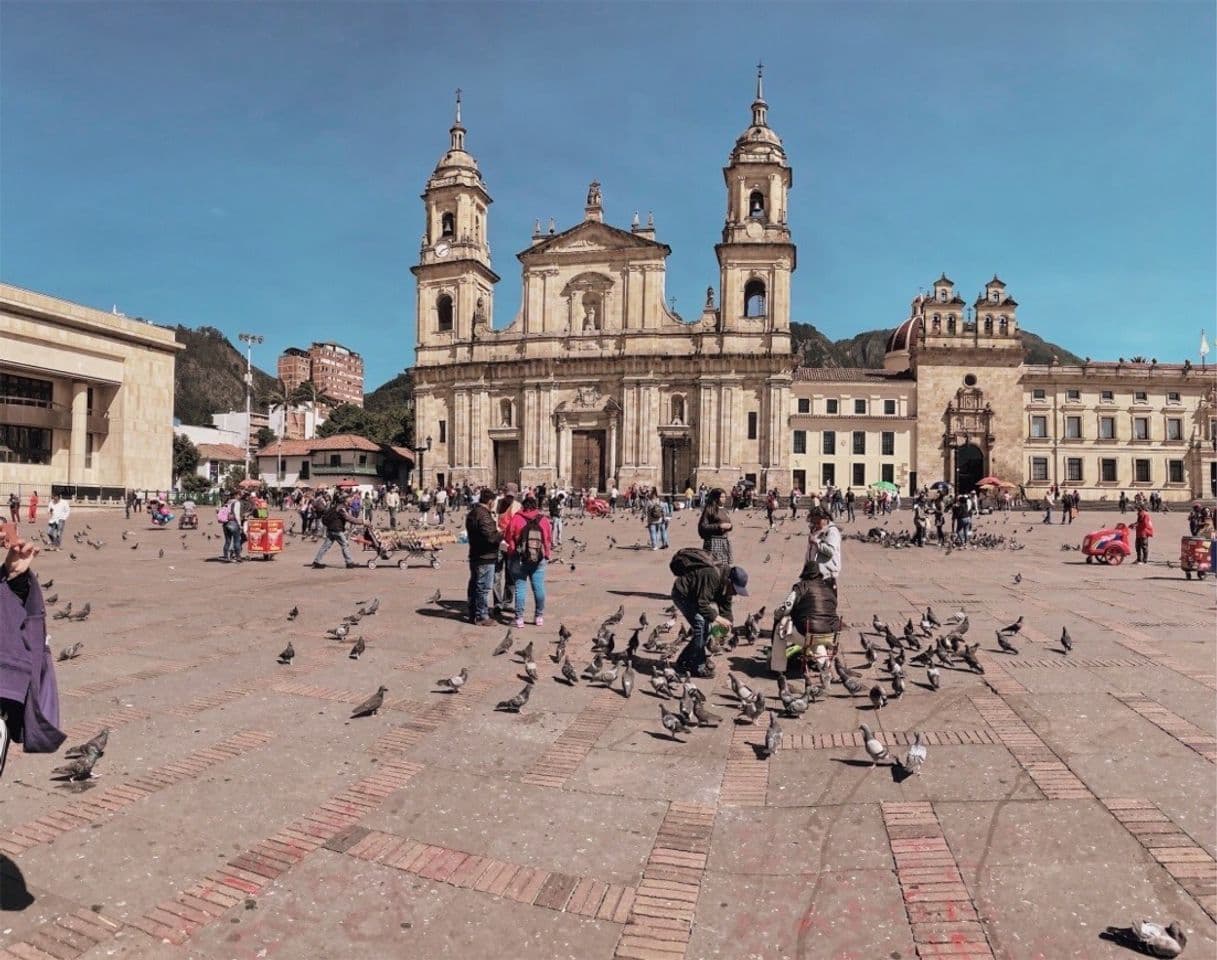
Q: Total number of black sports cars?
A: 0